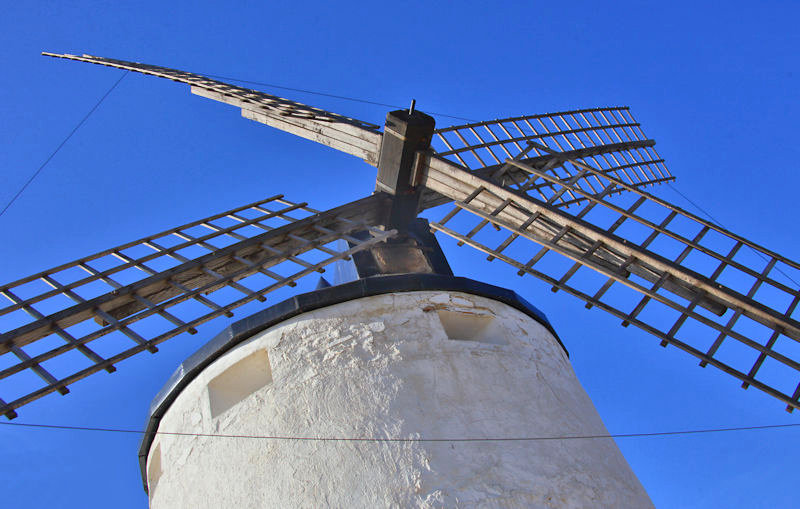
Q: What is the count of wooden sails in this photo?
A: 4